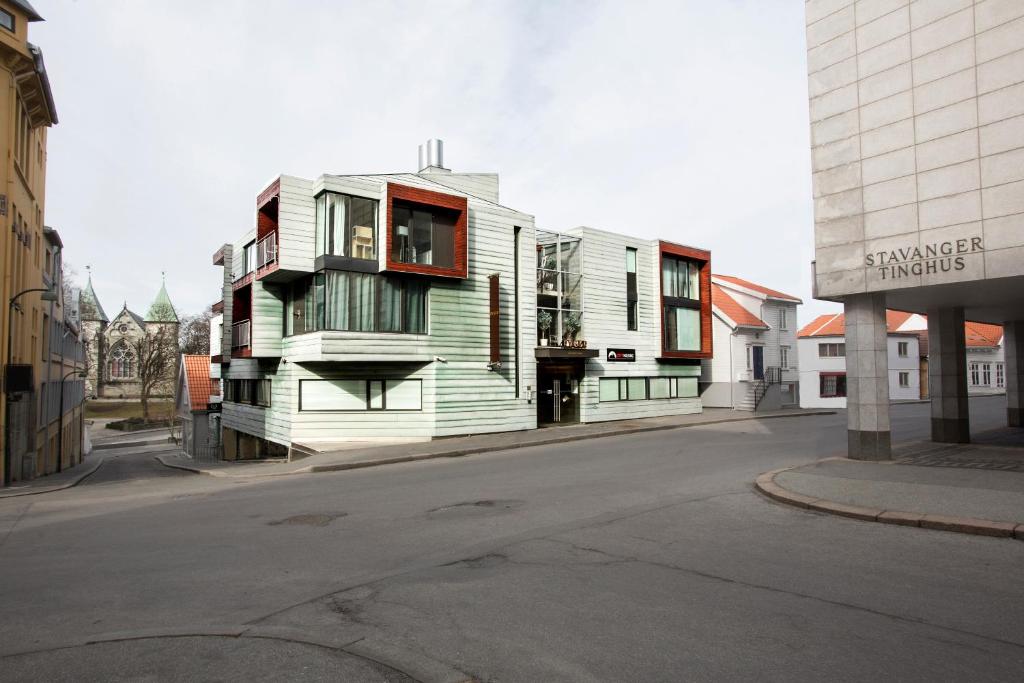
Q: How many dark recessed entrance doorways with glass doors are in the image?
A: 1